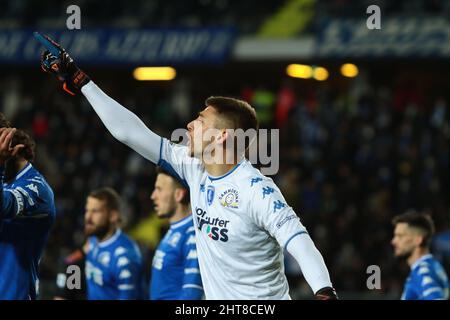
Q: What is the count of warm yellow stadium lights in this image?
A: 4